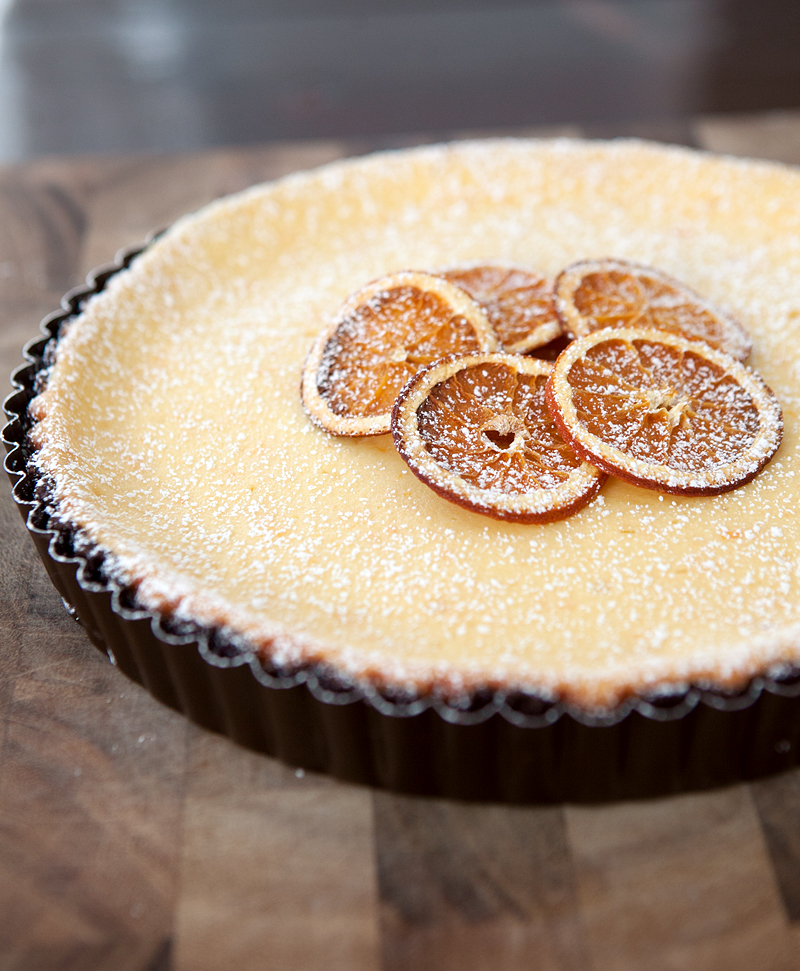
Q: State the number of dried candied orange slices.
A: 5